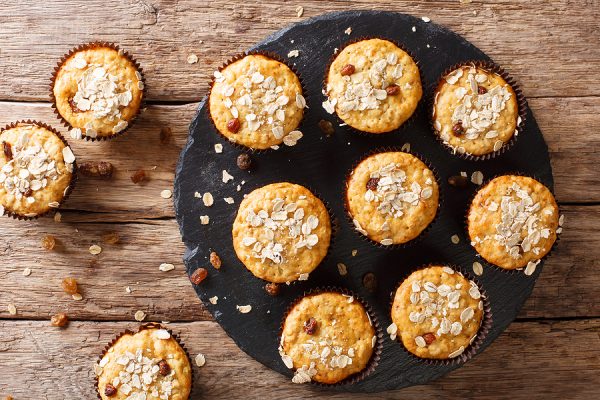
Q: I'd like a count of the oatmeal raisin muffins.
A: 11